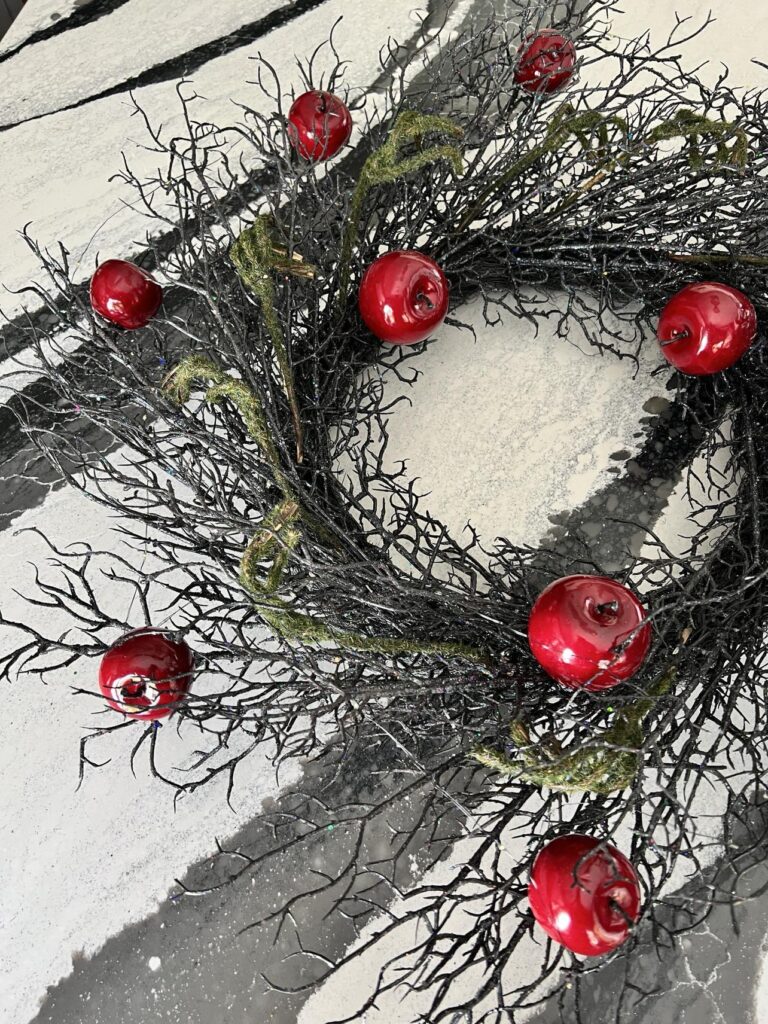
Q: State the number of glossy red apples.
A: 8